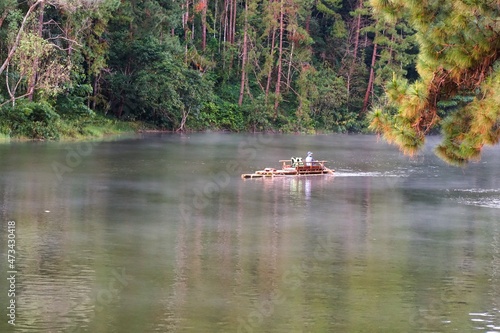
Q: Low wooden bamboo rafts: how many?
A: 1